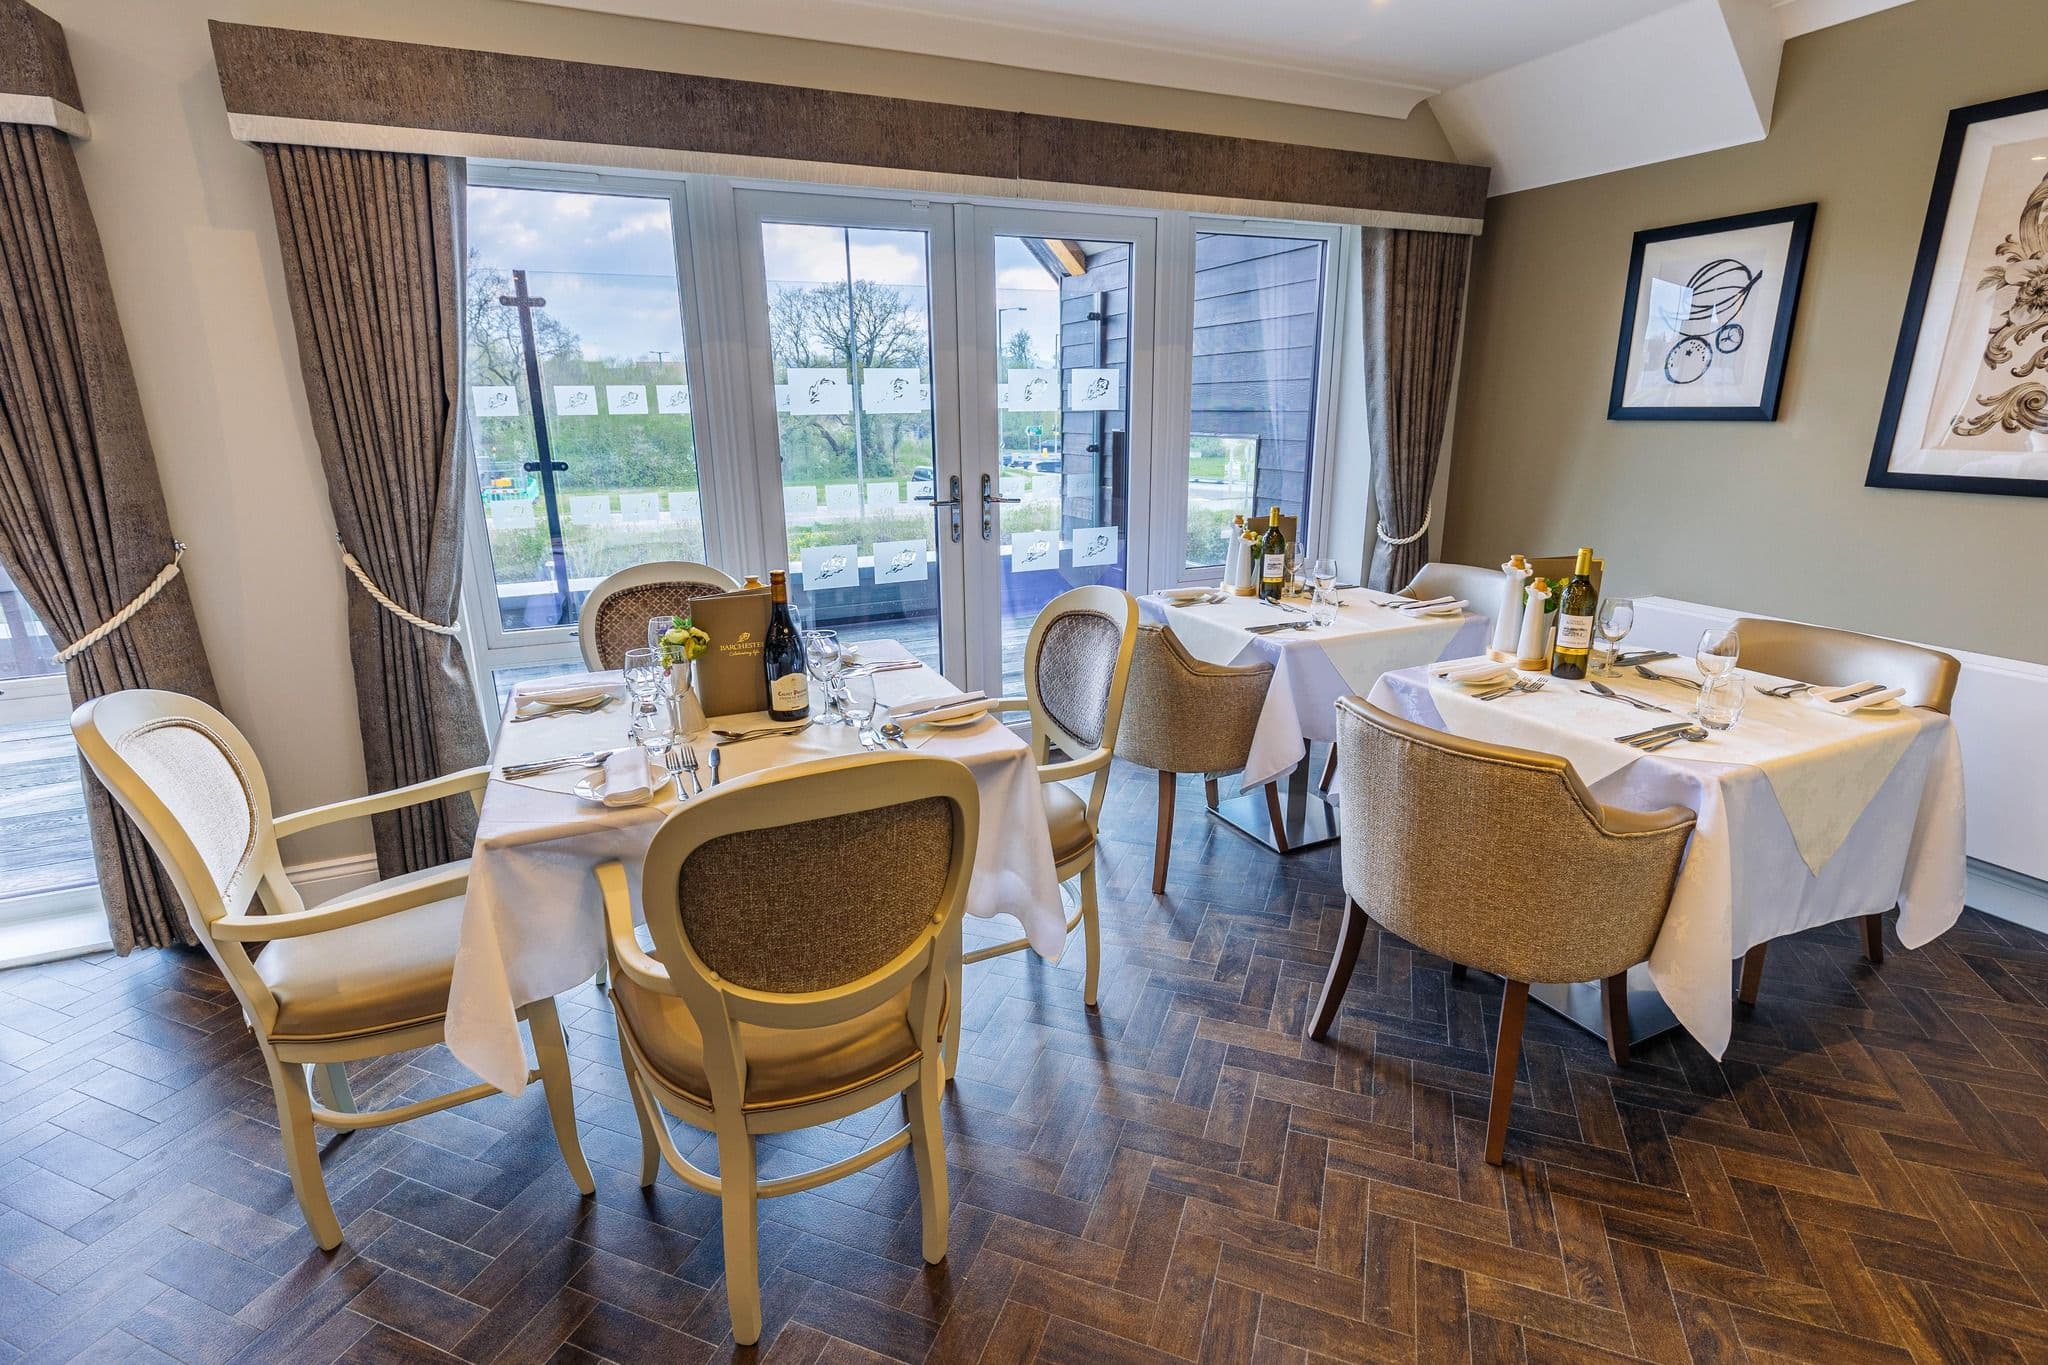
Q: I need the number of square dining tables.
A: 3